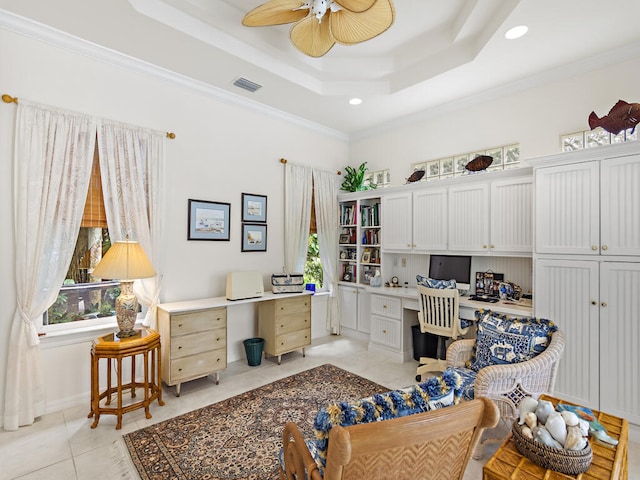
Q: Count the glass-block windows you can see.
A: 3